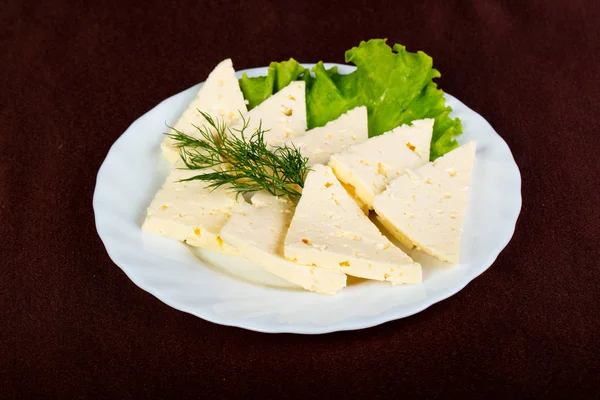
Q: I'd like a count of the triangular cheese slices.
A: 8